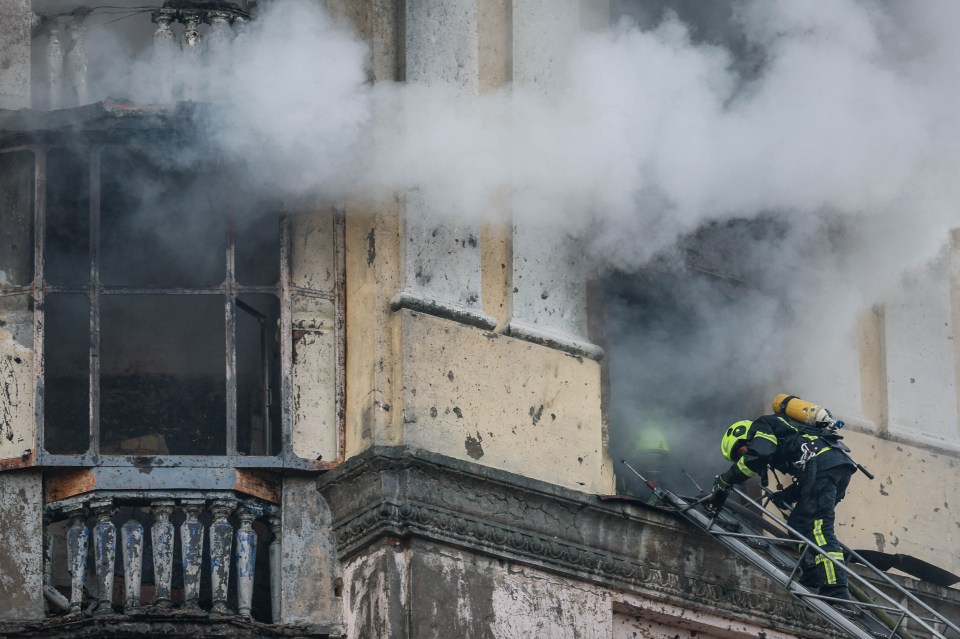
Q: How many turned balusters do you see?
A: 14